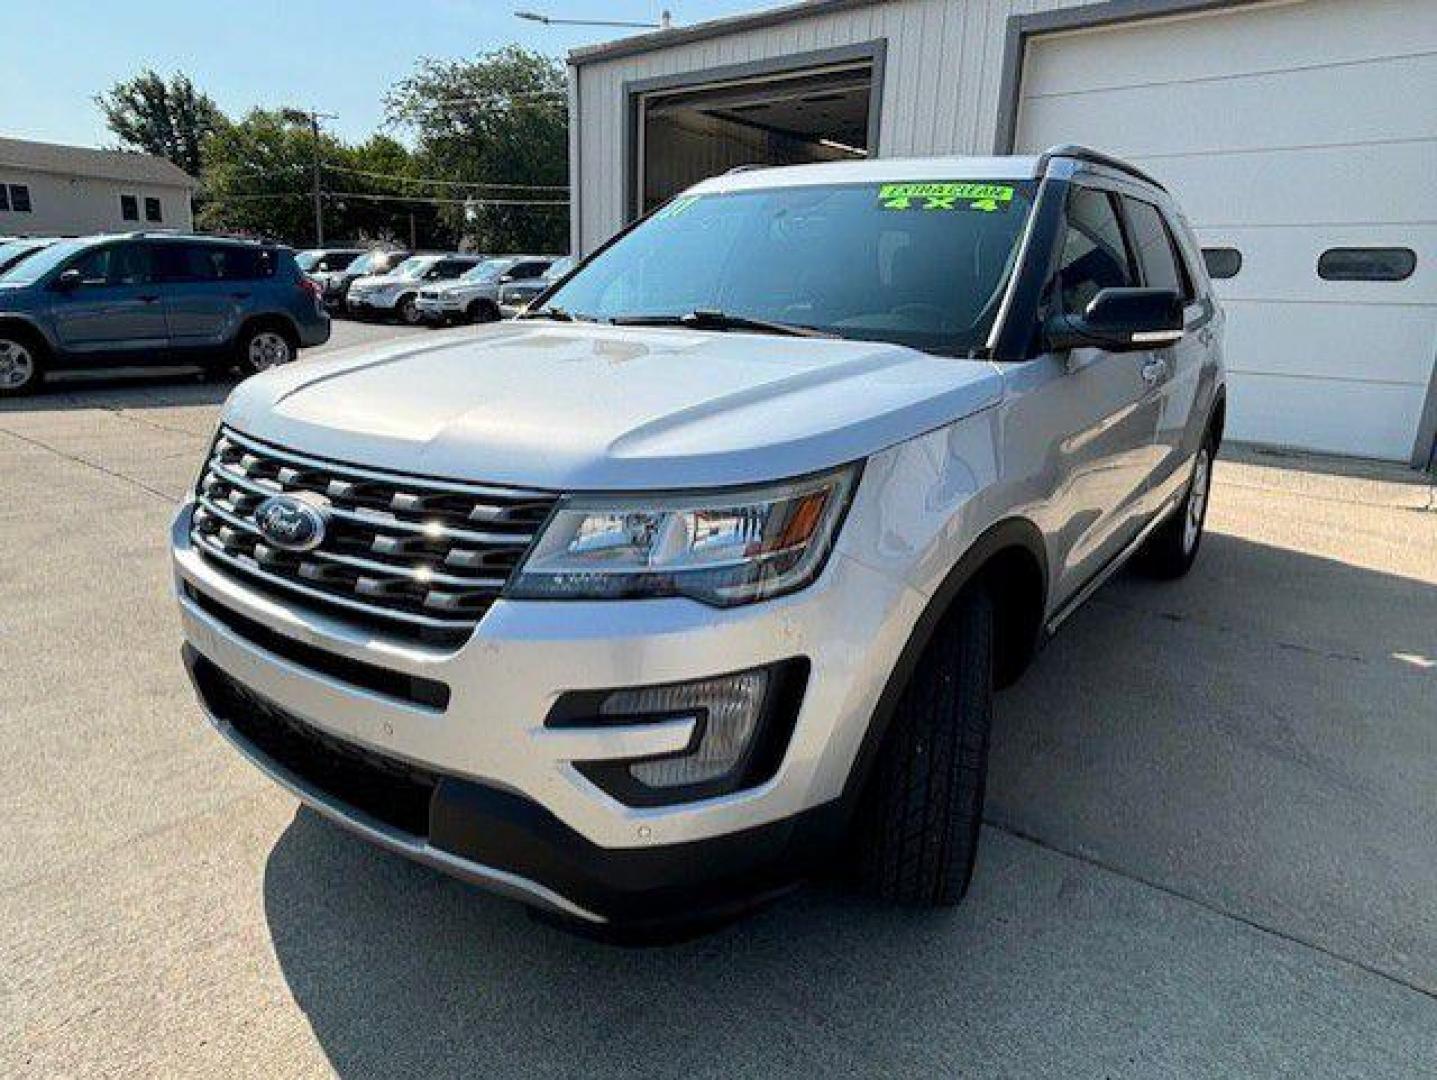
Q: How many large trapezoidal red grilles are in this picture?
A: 0